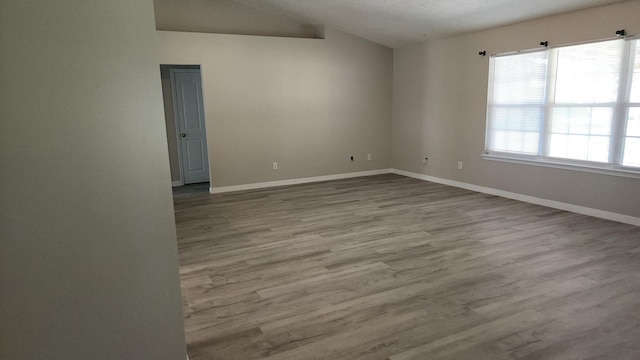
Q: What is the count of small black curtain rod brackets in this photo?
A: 3